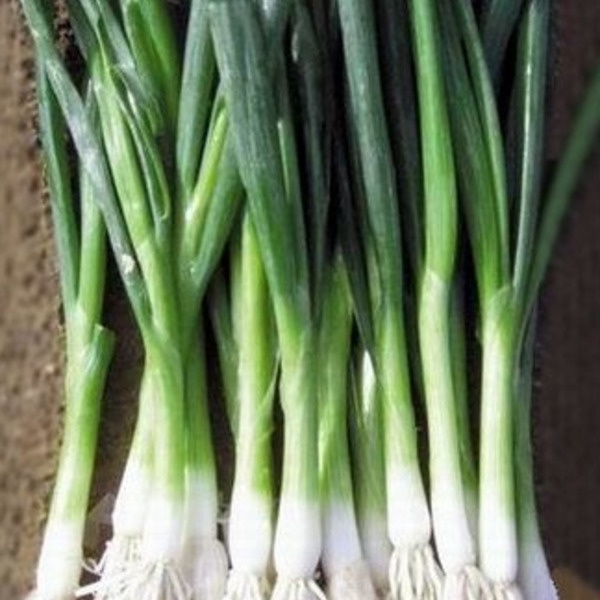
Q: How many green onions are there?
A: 13